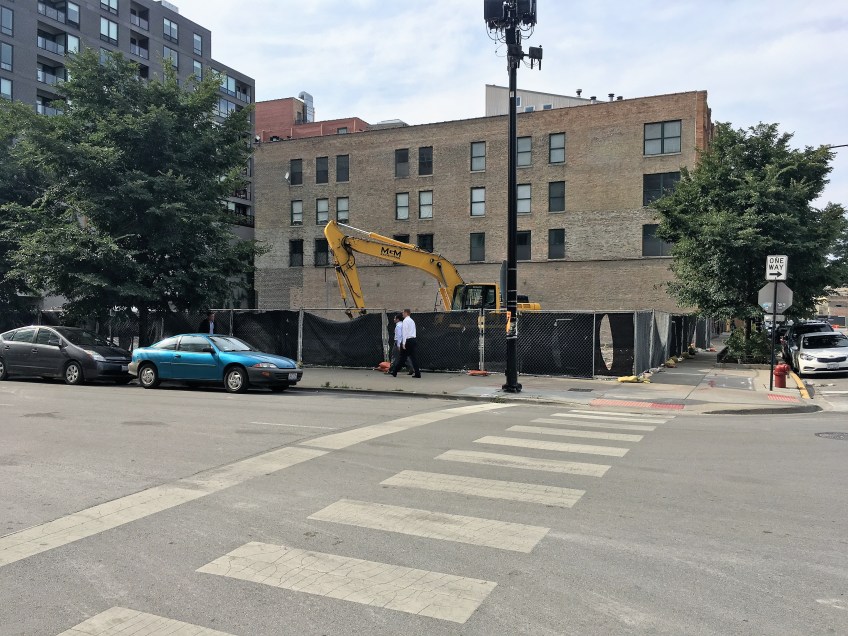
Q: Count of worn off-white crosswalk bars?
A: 10